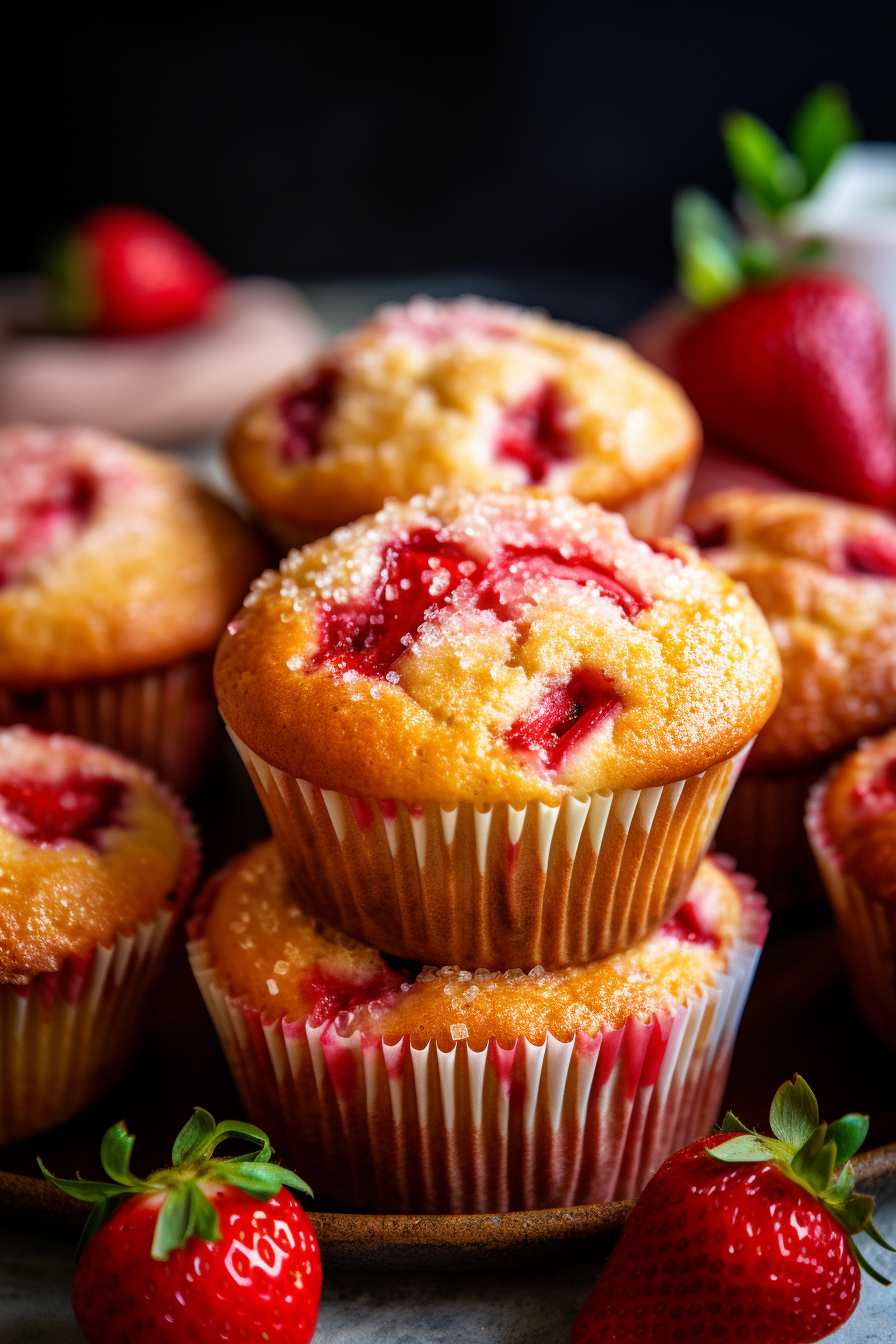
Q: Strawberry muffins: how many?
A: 7